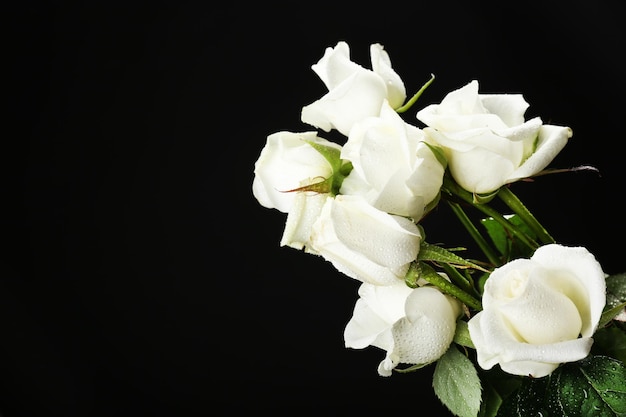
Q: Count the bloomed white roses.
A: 7